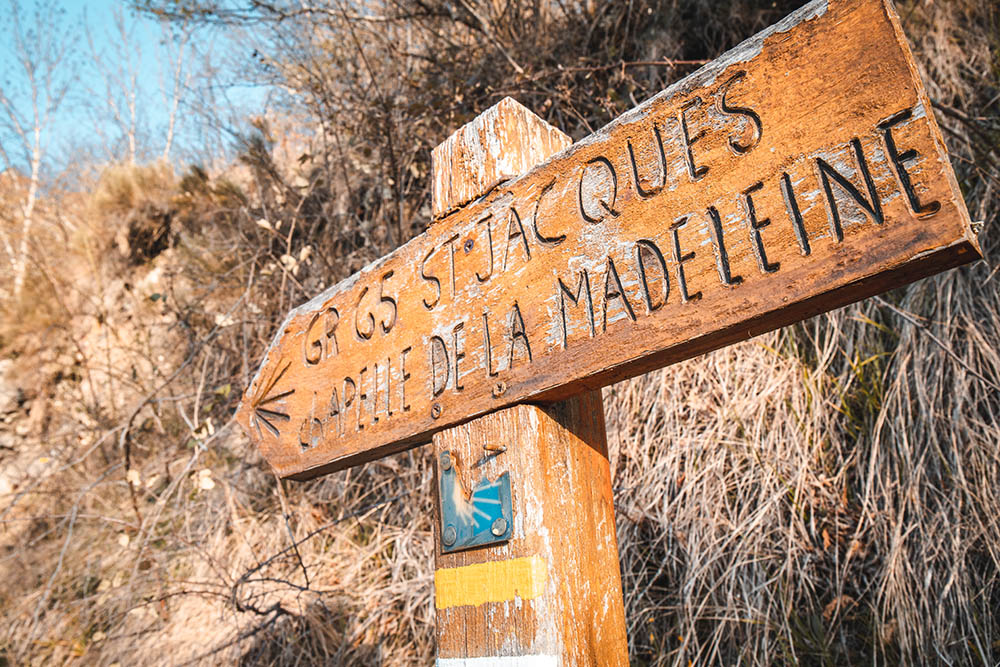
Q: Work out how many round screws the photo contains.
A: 6